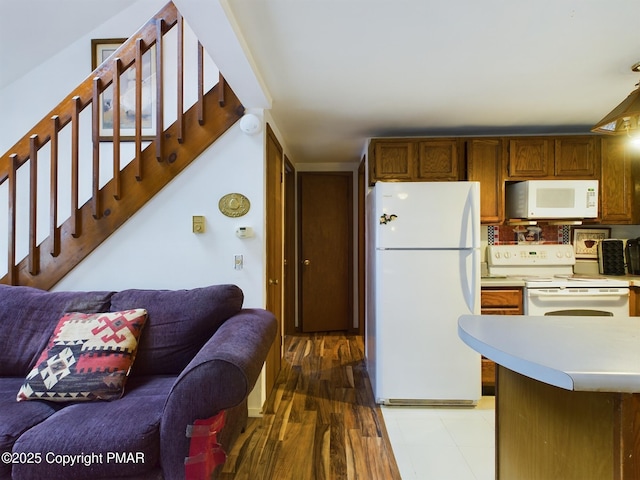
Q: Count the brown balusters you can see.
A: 11